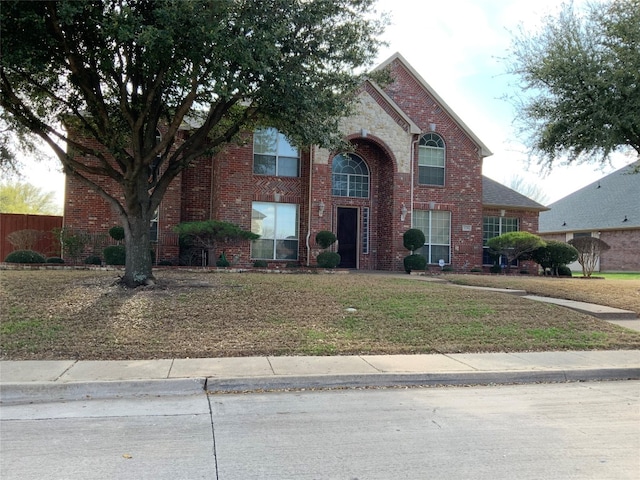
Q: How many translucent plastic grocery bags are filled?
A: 0